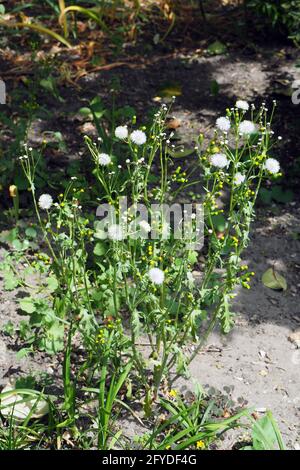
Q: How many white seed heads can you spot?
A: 13